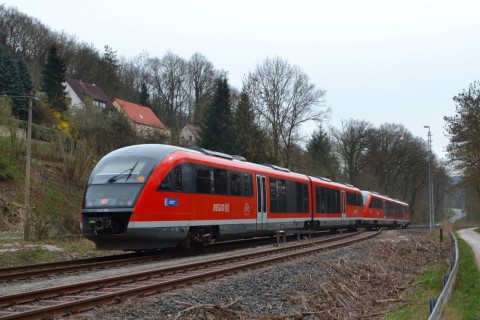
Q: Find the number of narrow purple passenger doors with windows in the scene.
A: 0